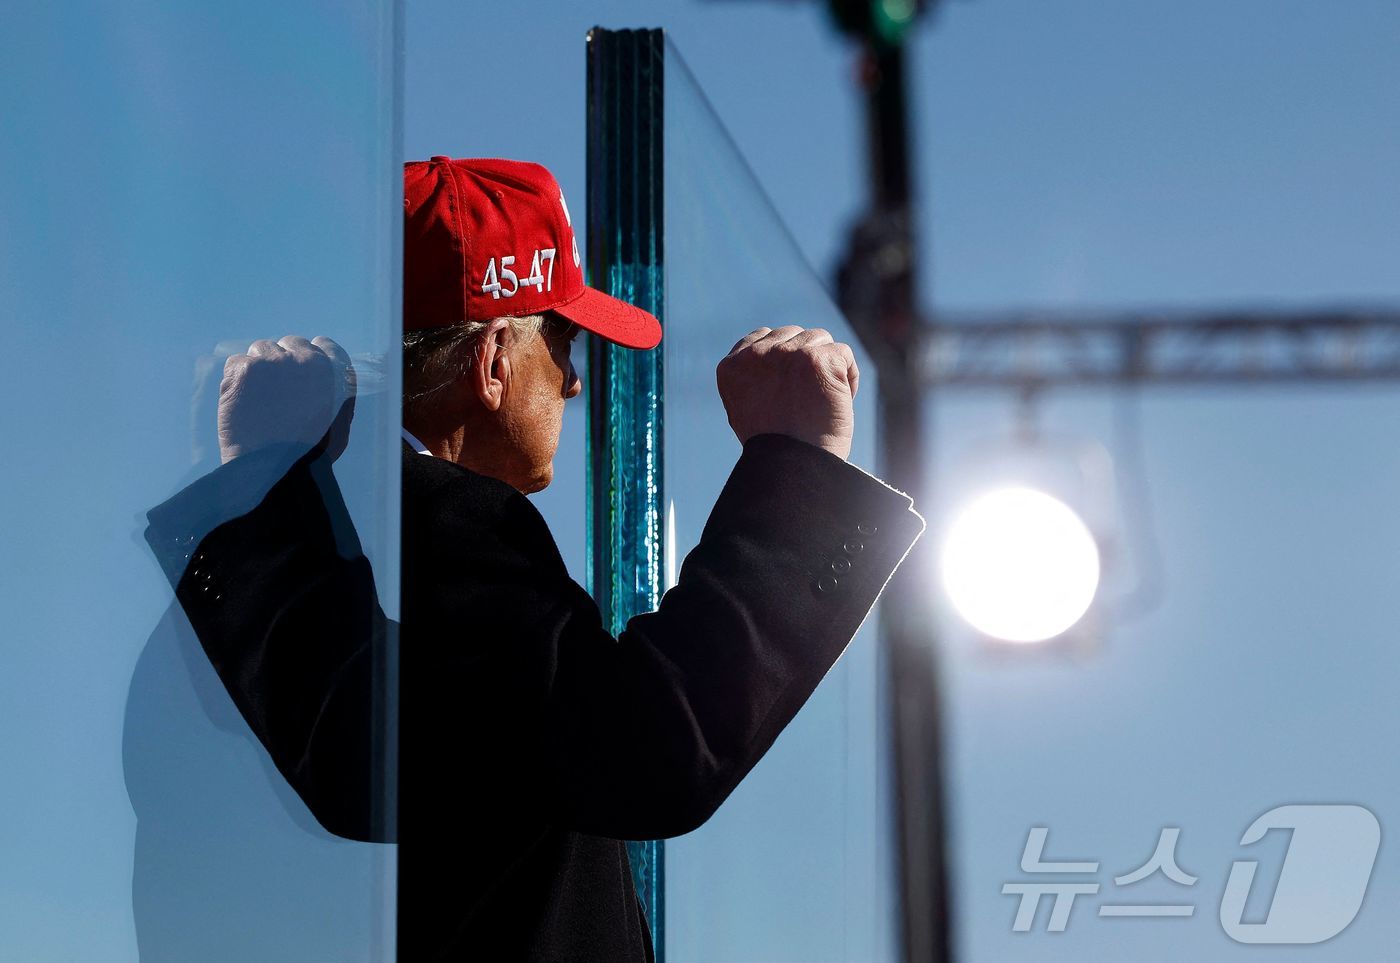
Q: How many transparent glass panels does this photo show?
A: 2